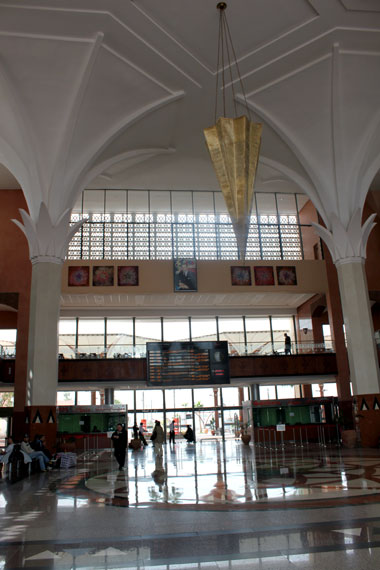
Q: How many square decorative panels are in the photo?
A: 6